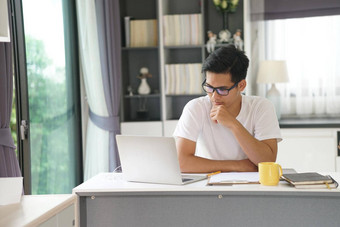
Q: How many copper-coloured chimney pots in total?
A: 0